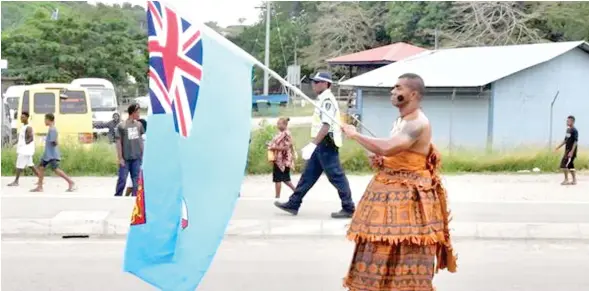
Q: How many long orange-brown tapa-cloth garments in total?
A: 1